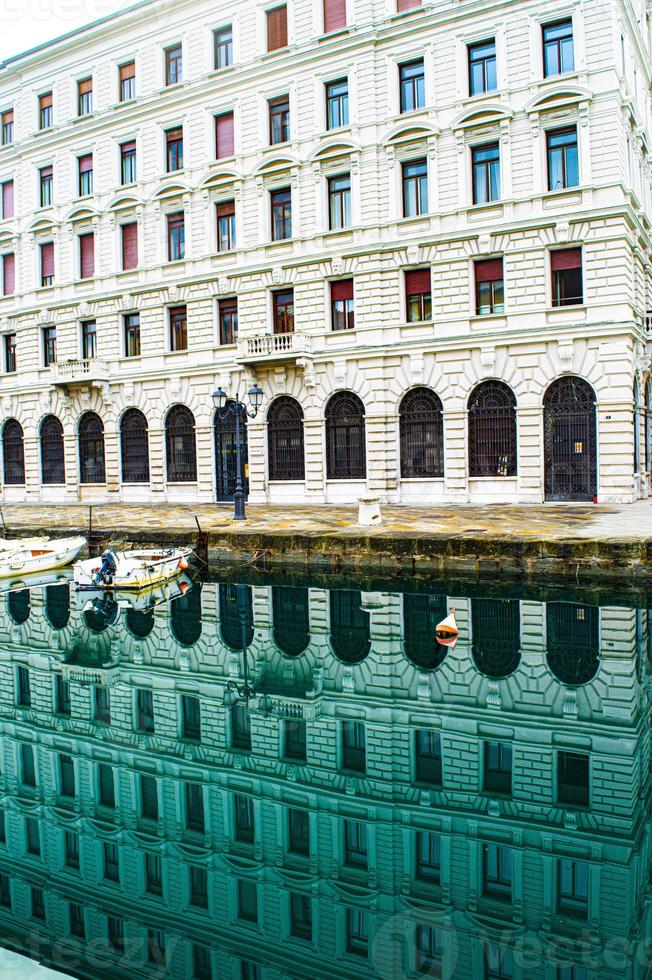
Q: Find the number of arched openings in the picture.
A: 11